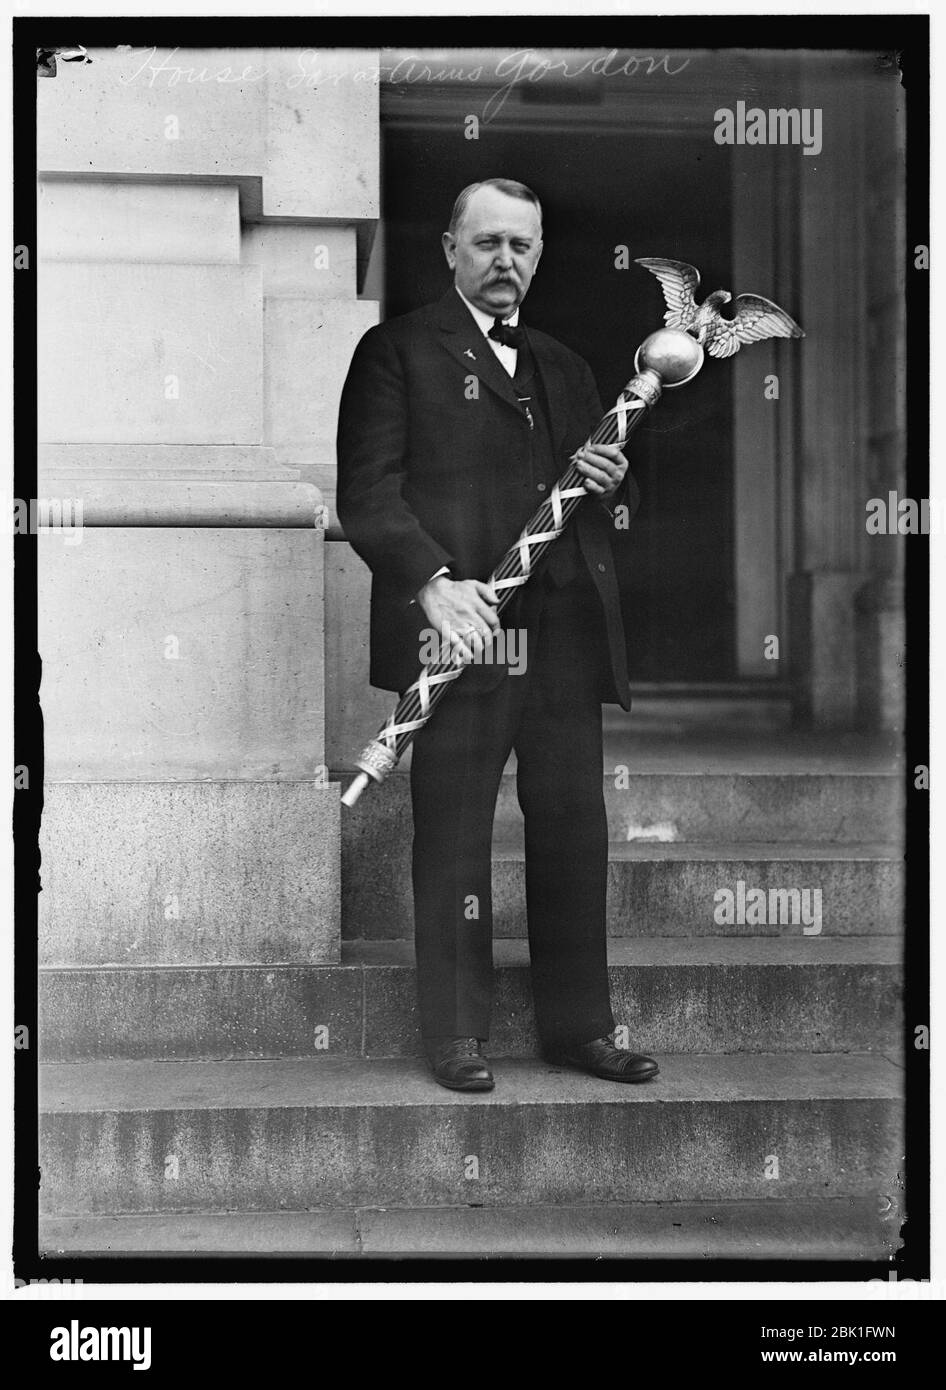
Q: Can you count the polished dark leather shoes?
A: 2